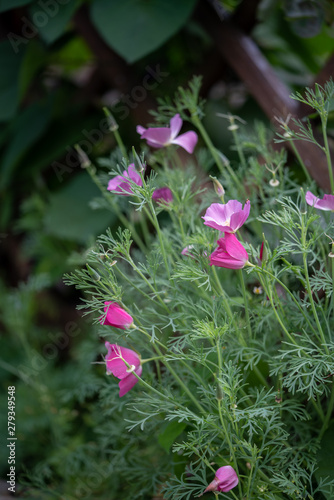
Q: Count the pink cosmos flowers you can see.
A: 9